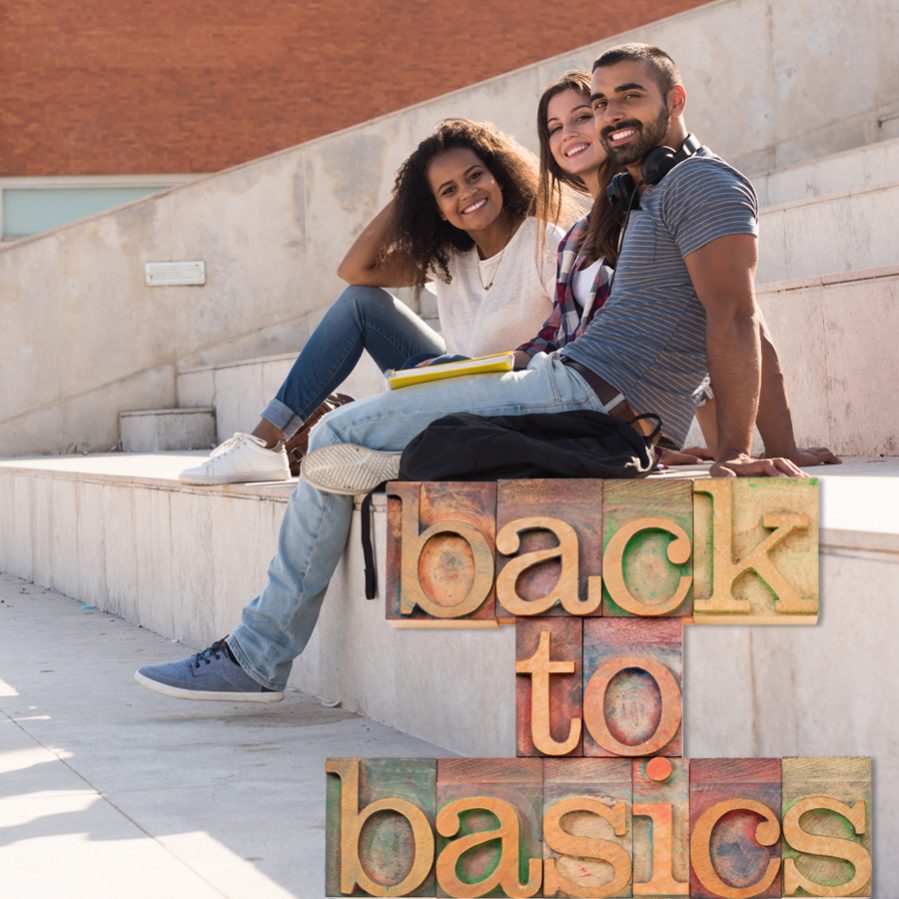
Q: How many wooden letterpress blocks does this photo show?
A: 12